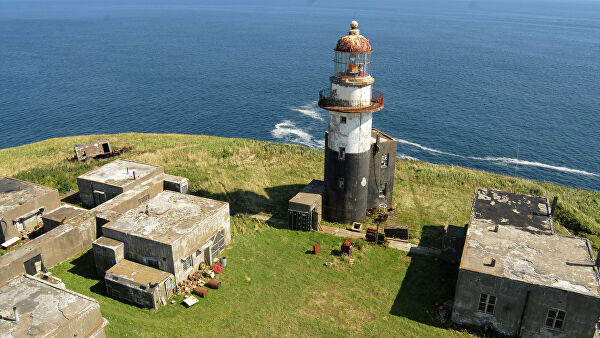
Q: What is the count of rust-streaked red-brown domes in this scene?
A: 1